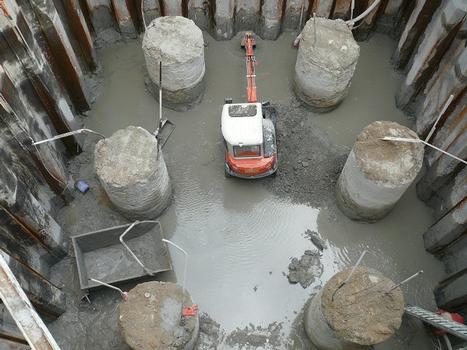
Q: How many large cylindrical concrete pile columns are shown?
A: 6